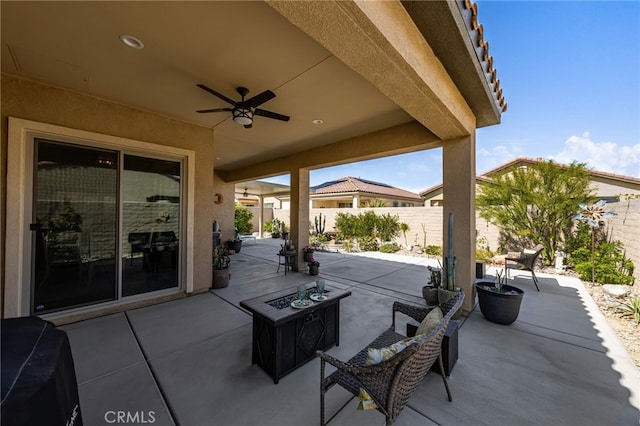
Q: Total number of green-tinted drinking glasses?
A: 2